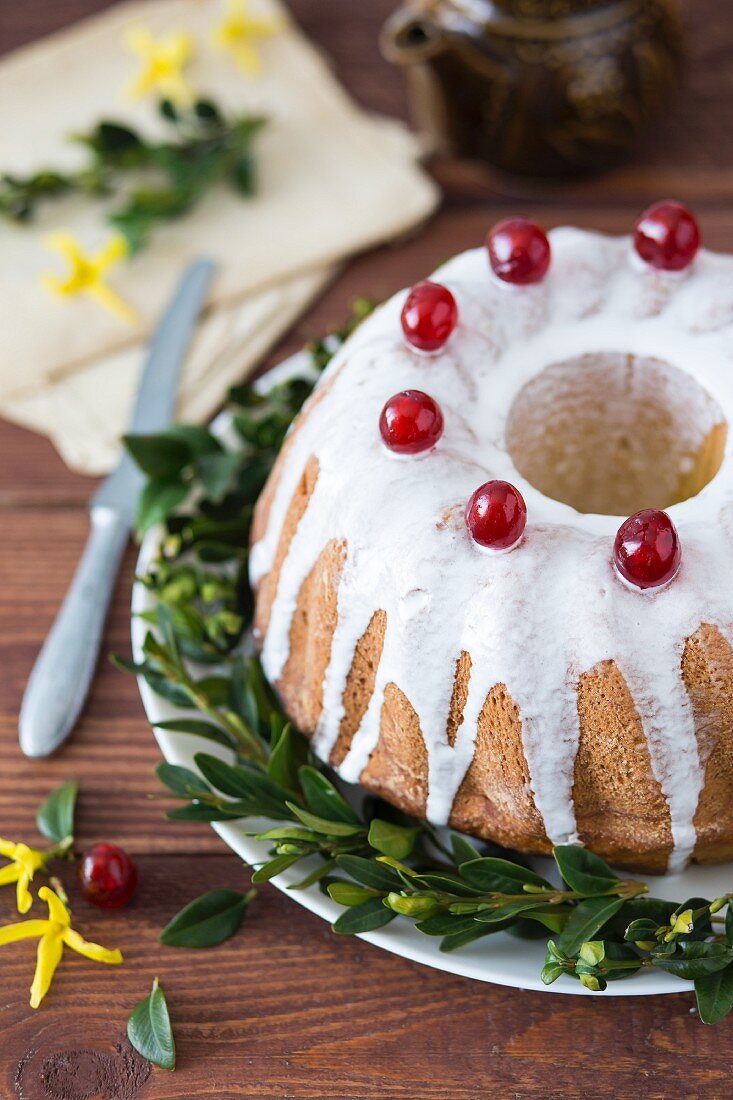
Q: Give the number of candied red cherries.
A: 7